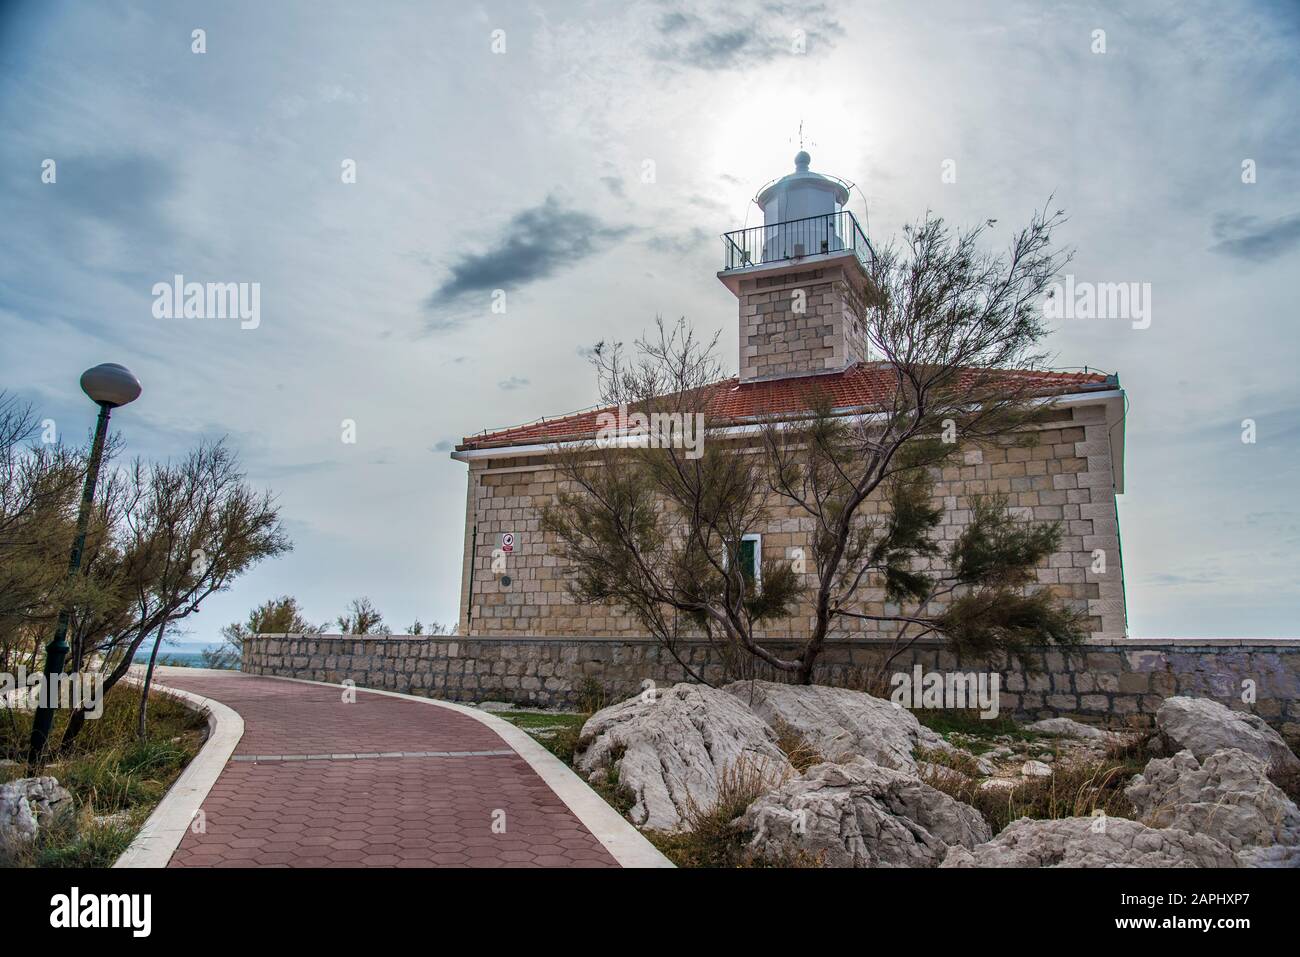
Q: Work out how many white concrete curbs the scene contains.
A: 2